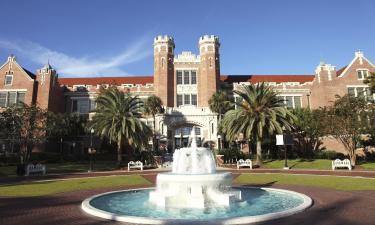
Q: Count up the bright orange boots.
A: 0